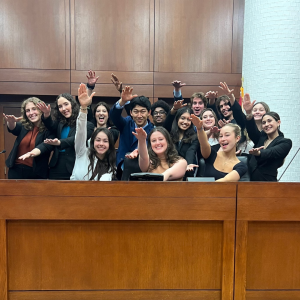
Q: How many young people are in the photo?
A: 14